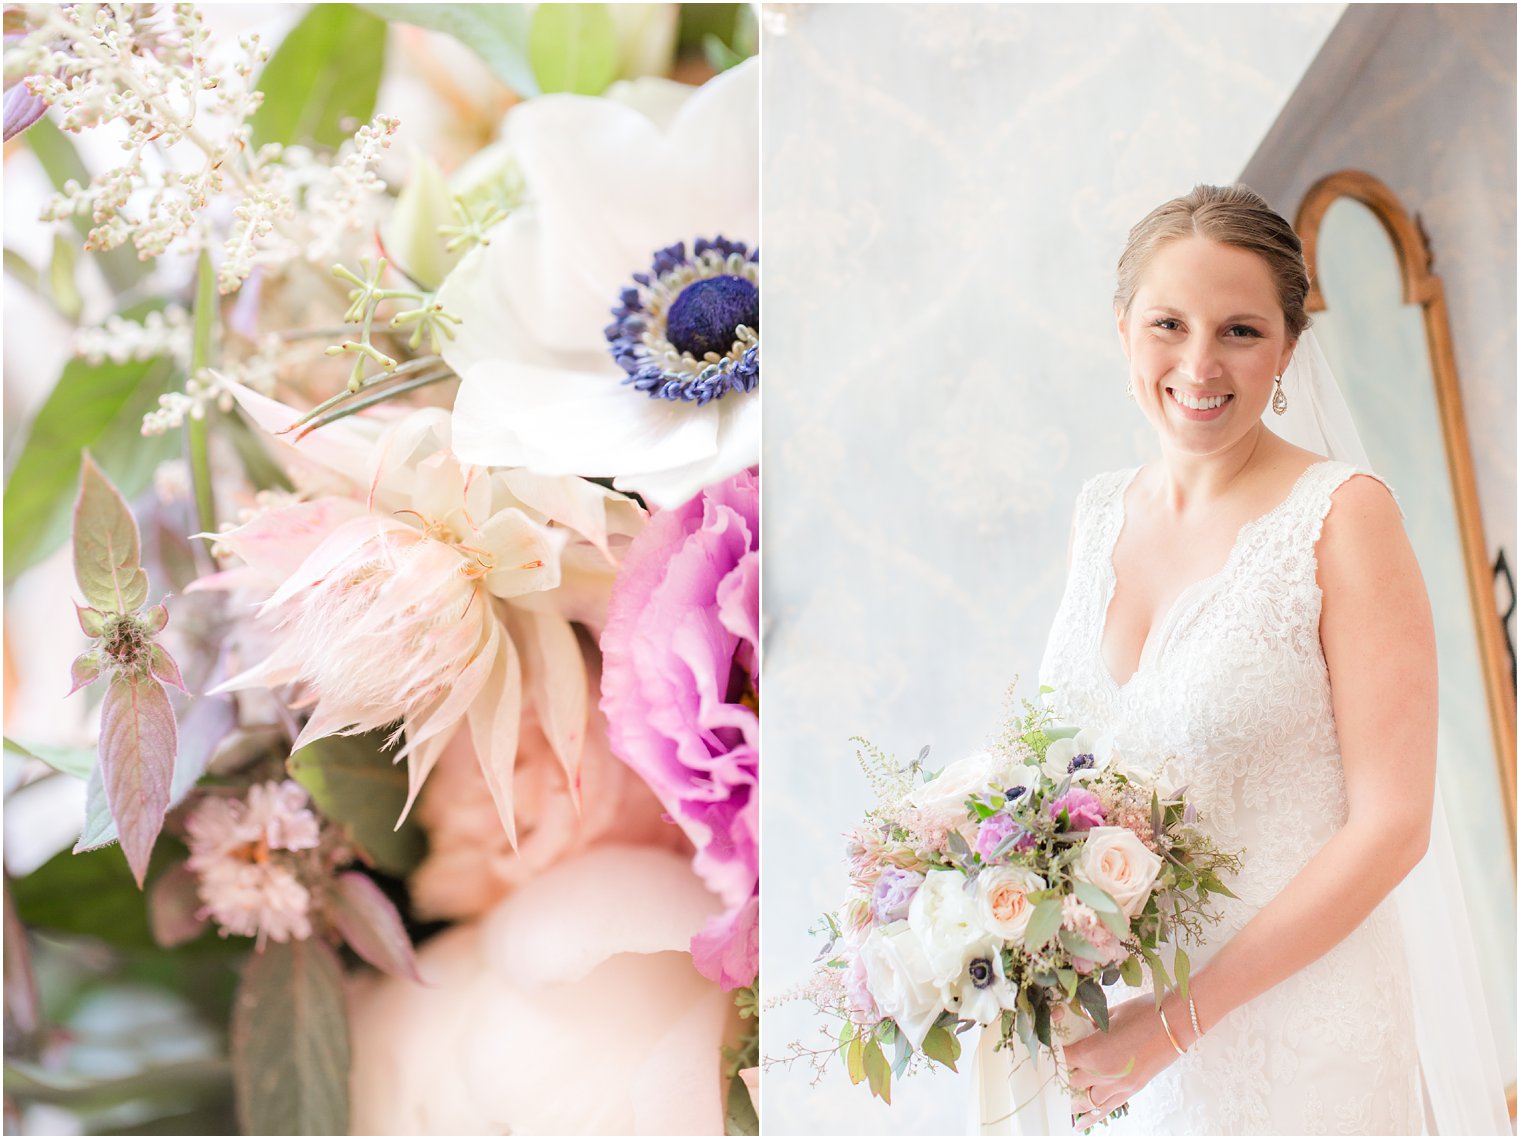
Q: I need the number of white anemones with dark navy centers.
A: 4